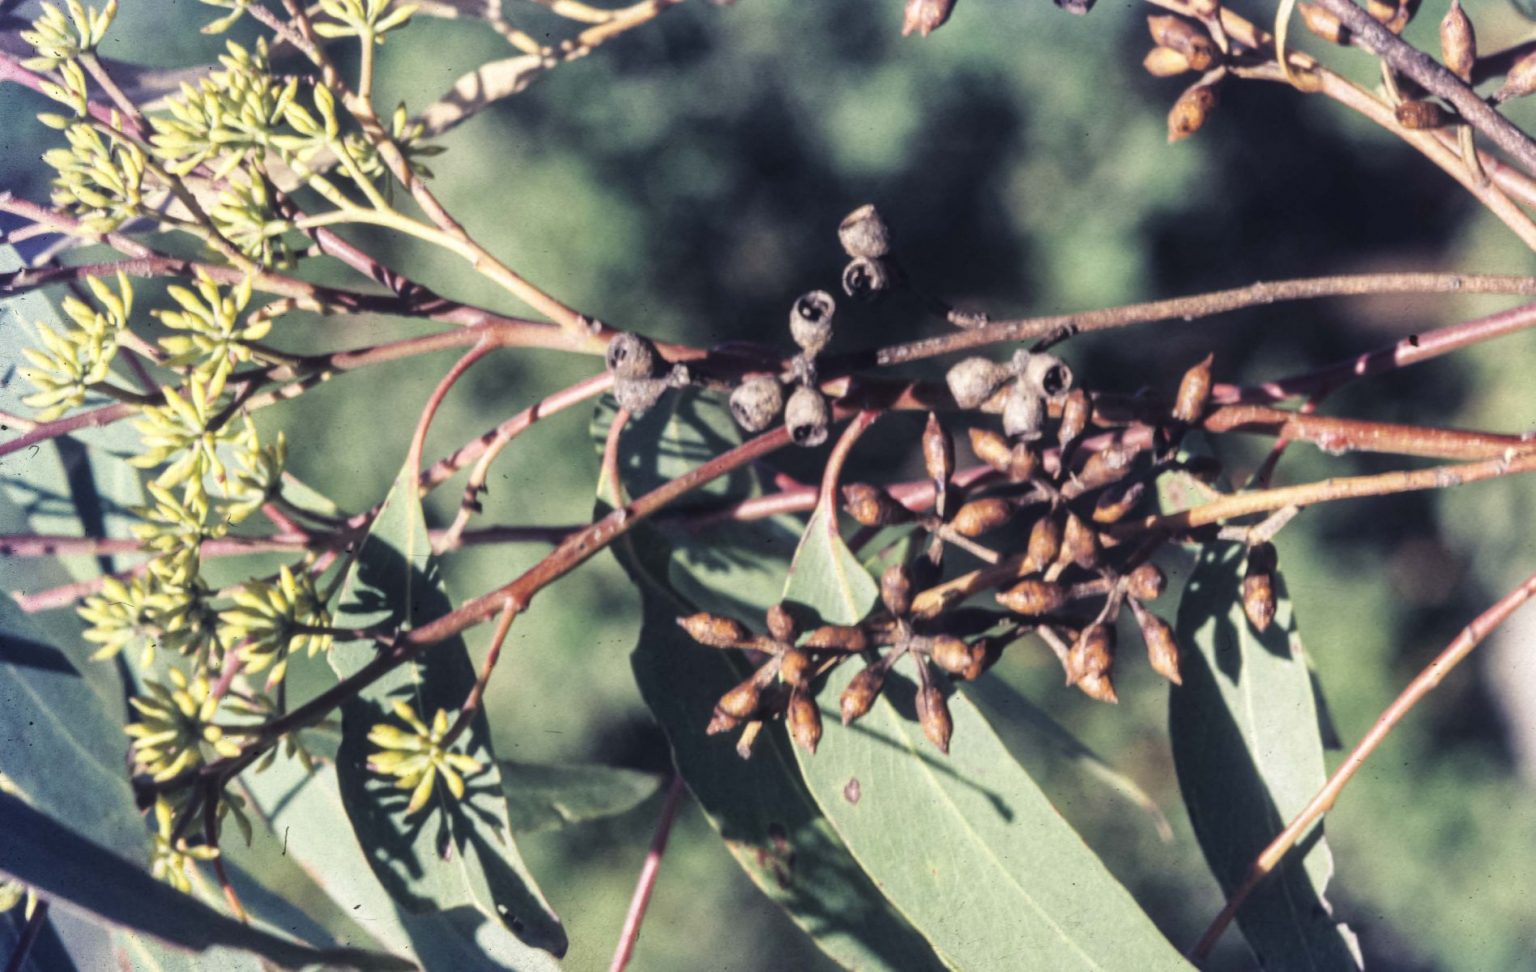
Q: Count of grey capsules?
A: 10